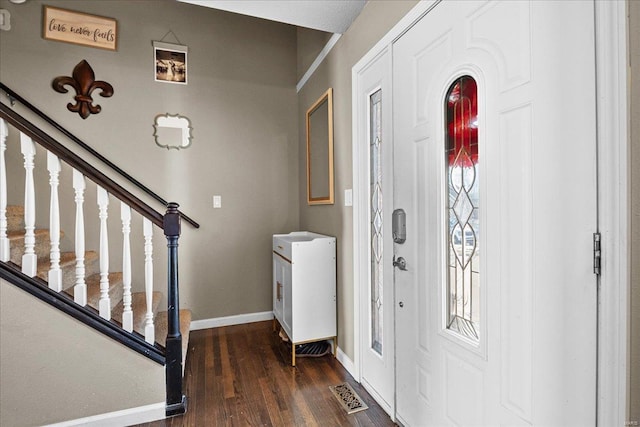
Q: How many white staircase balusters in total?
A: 7